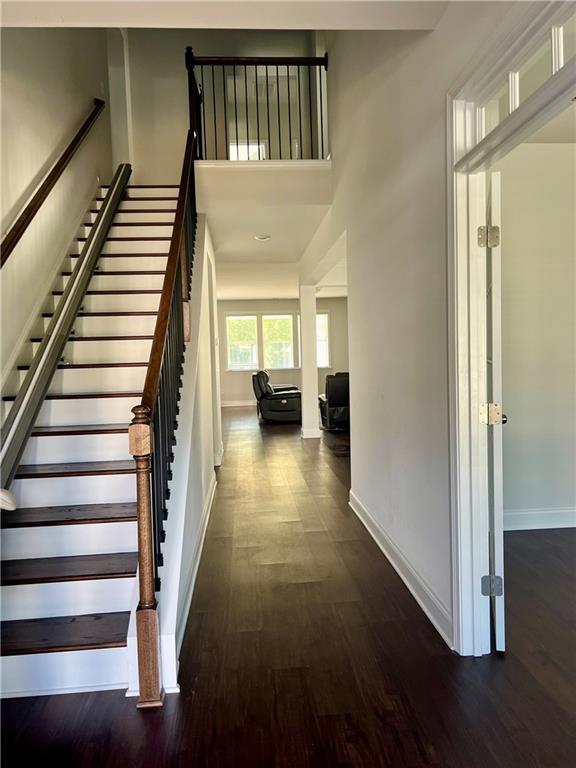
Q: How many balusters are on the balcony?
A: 12